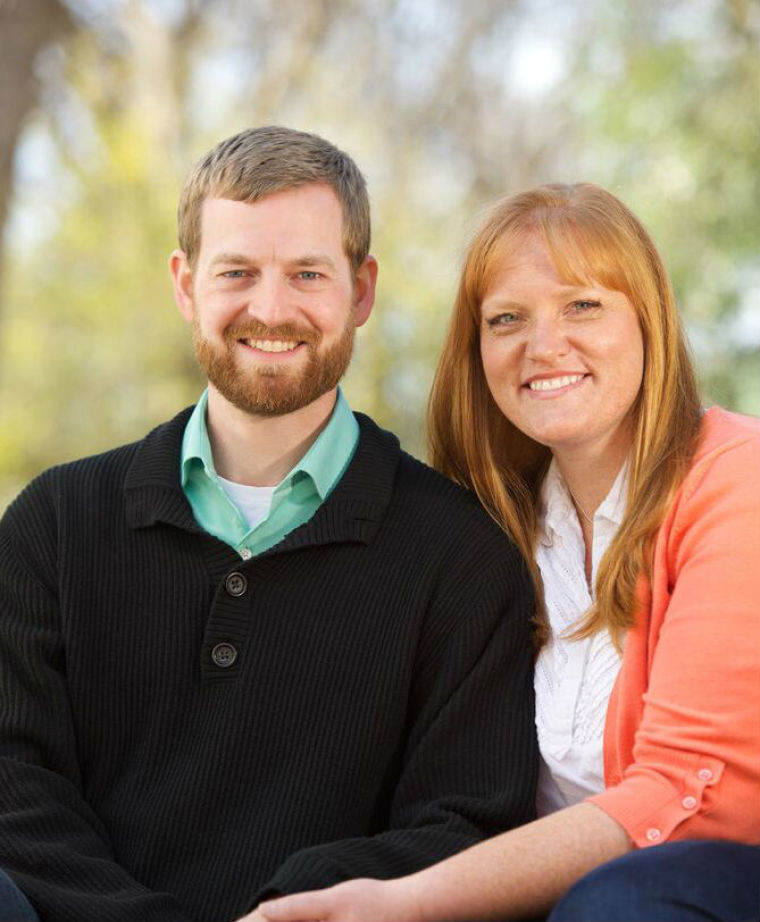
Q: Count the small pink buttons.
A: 3